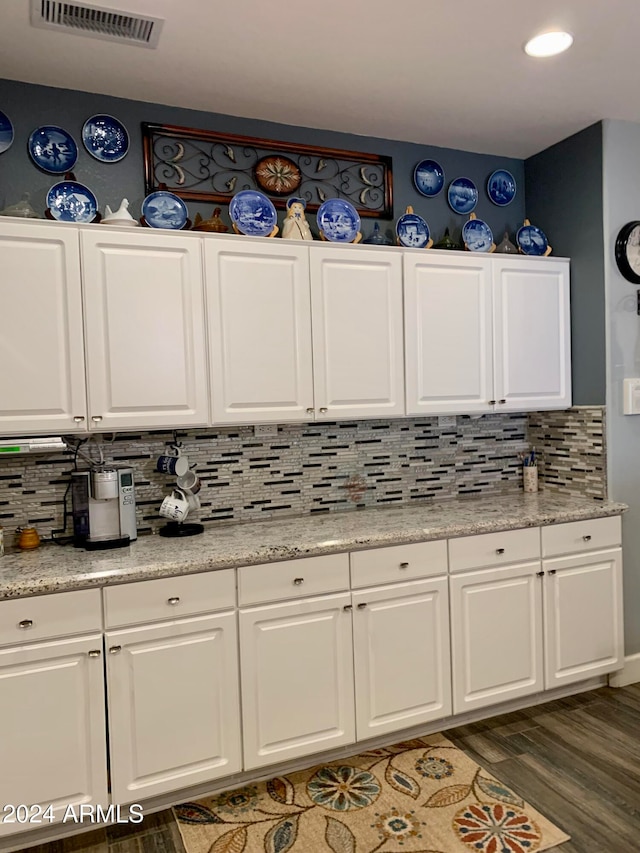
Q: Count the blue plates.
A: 13